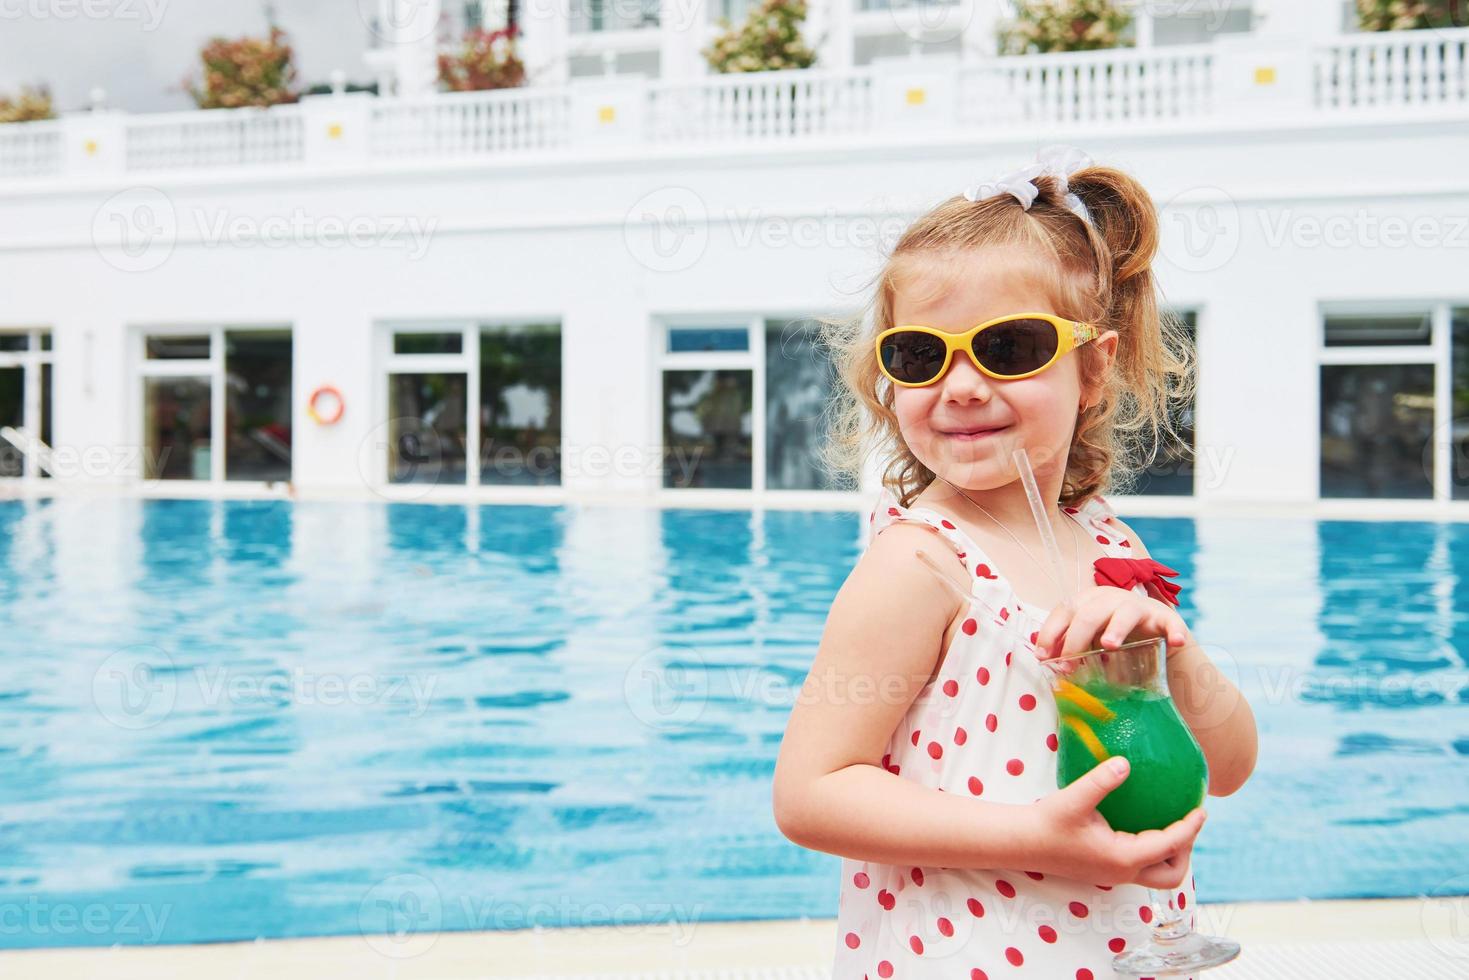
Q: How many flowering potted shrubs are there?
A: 6